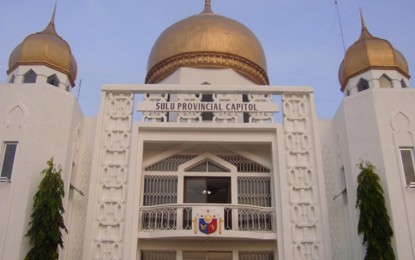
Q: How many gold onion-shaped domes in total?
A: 3